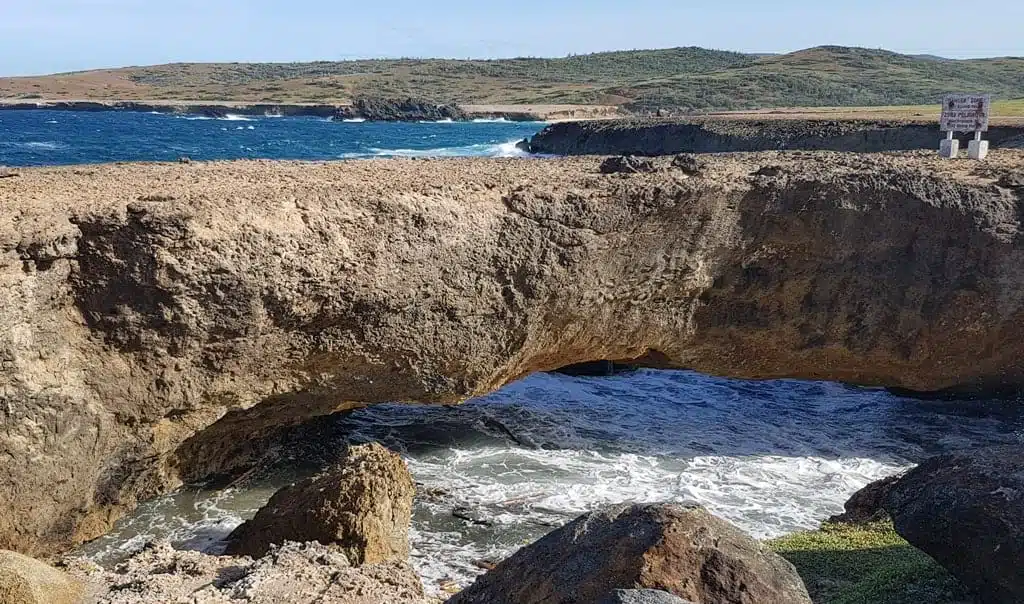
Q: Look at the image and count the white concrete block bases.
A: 2